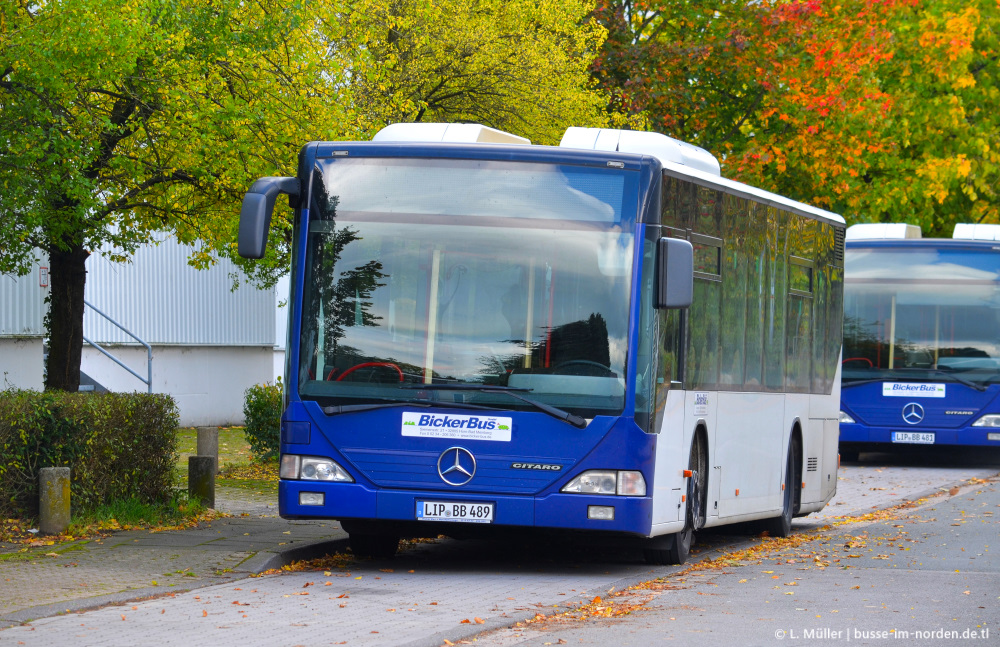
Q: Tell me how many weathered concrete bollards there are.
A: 3